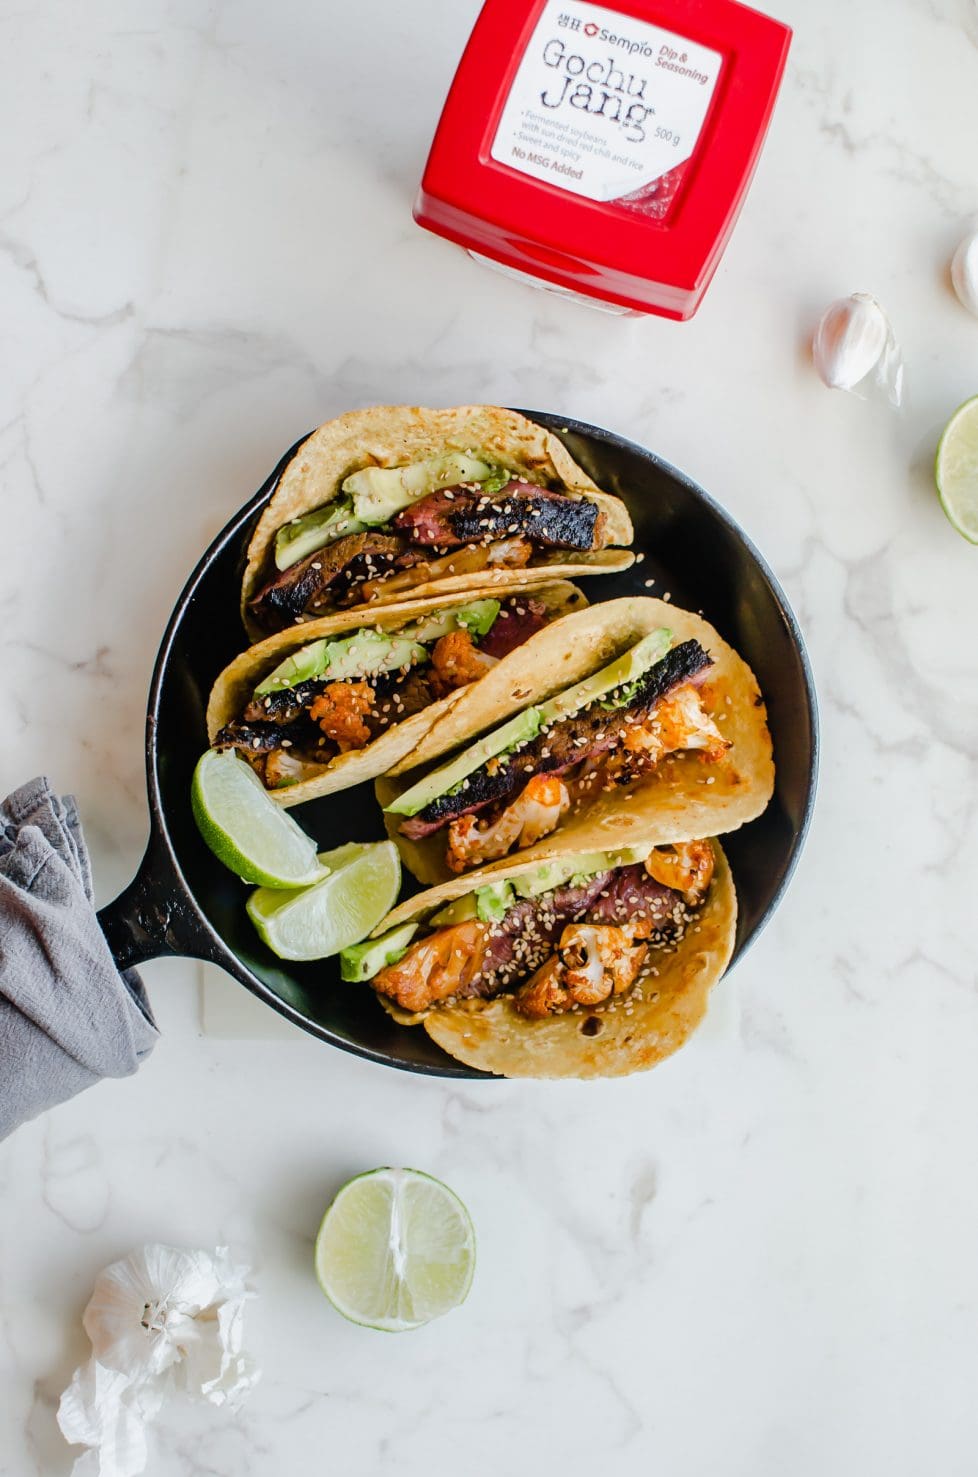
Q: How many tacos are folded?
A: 4